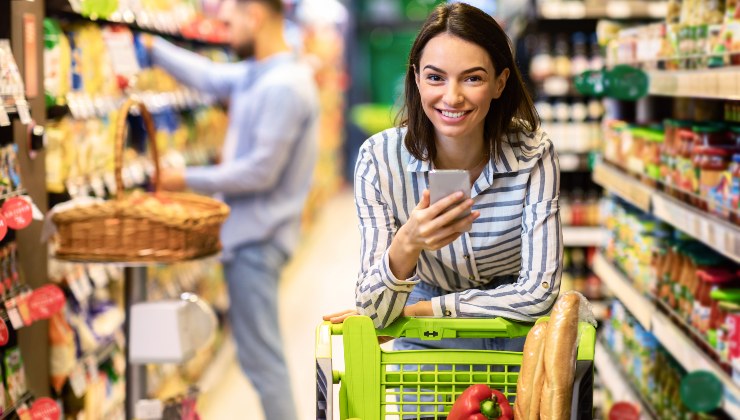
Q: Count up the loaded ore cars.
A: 0